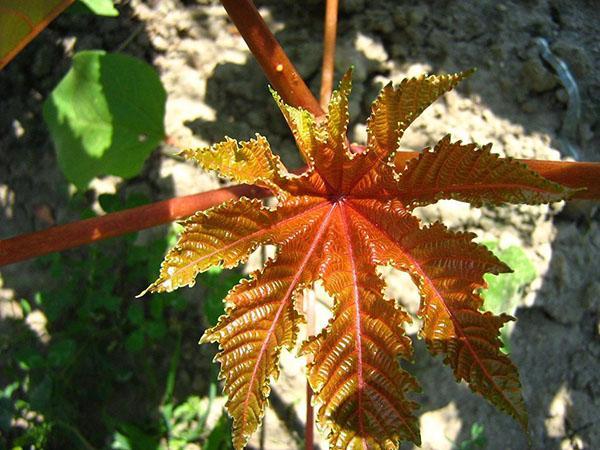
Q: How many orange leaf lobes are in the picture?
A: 9